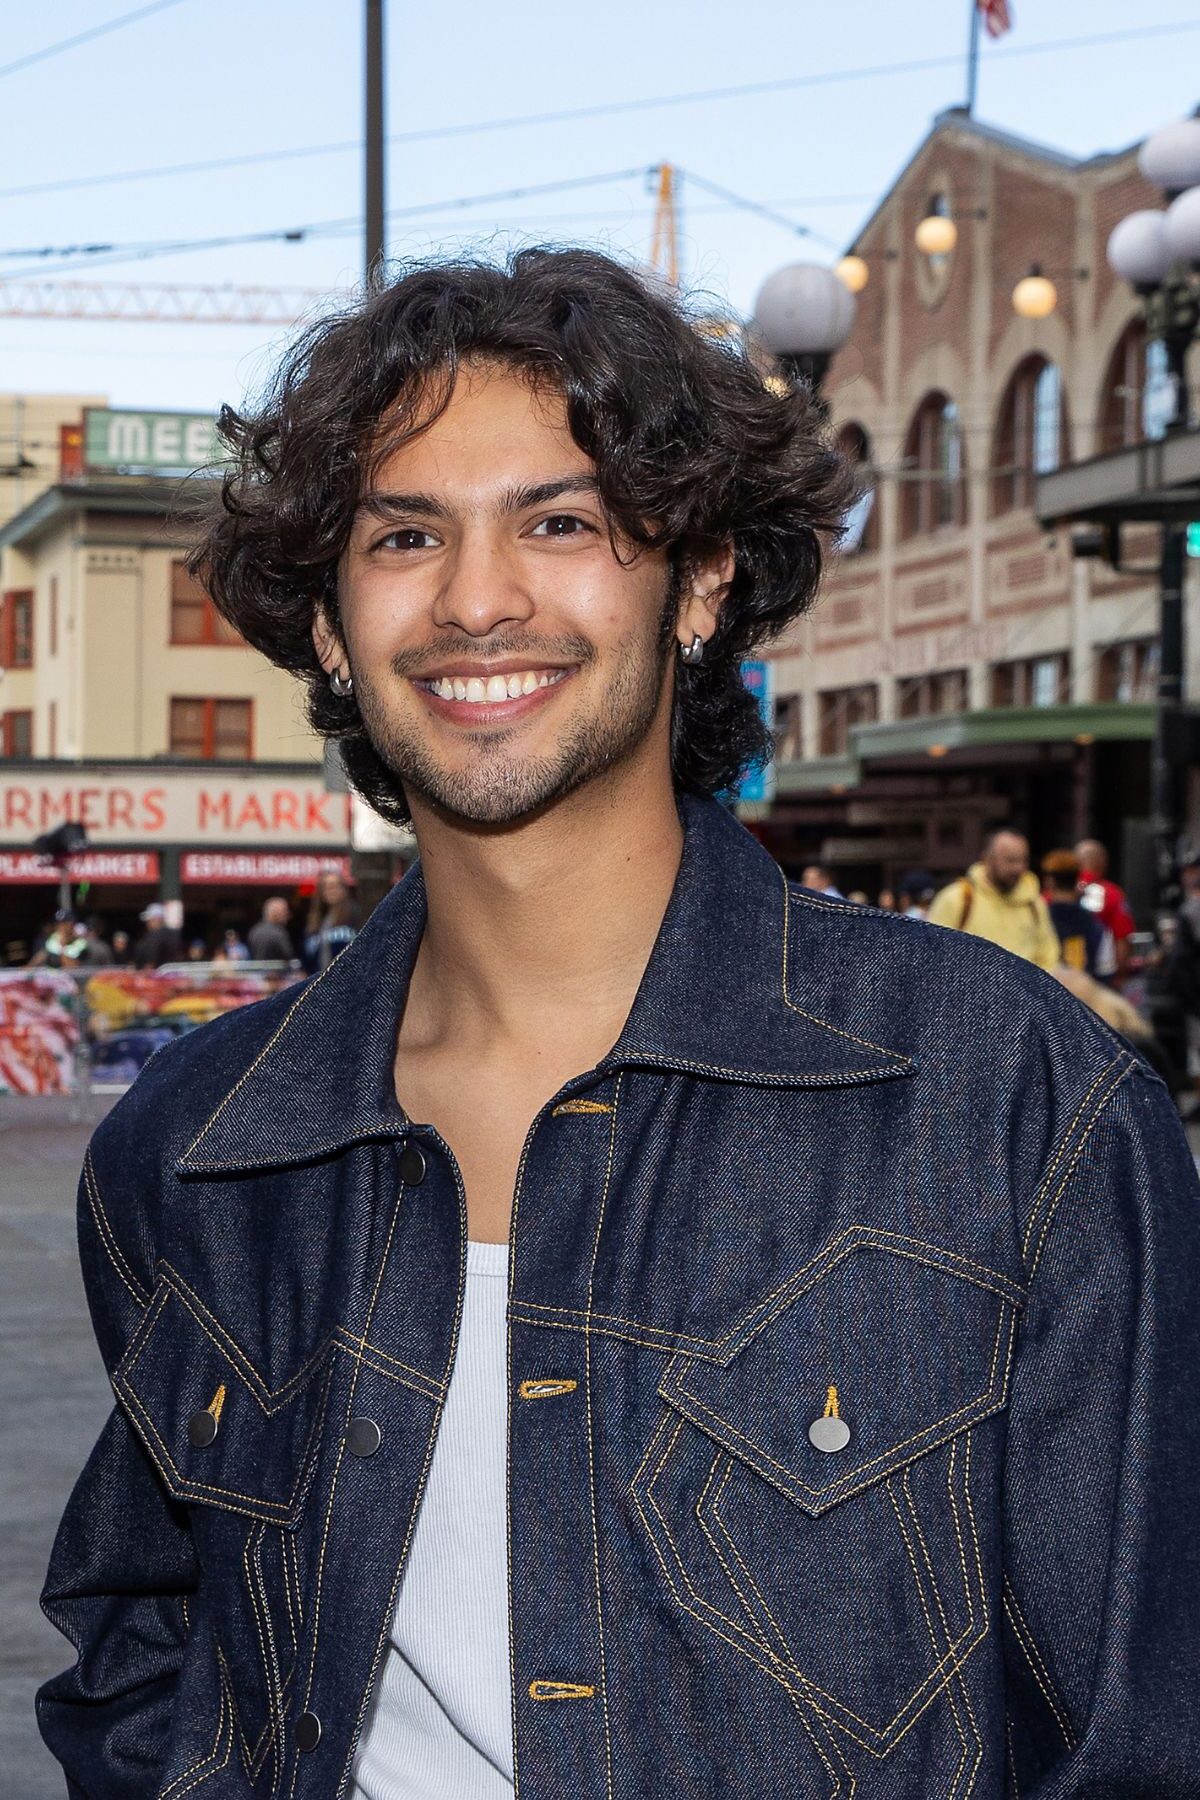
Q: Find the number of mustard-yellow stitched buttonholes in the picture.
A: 5